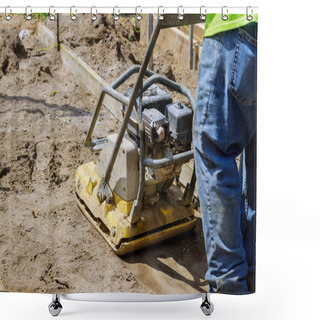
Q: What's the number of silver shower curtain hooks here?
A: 12